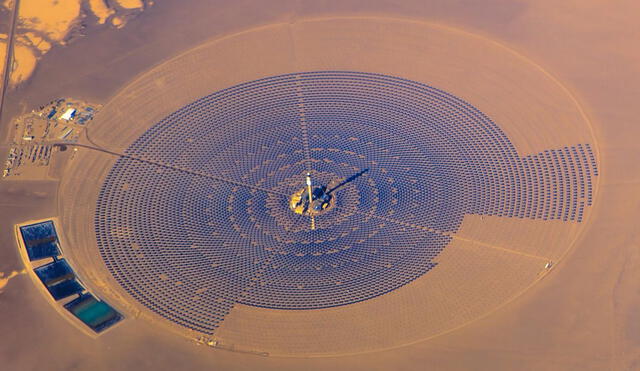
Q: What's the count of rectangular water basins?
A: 3